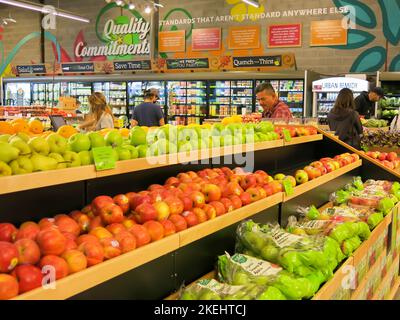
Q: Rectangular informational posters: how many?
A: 5